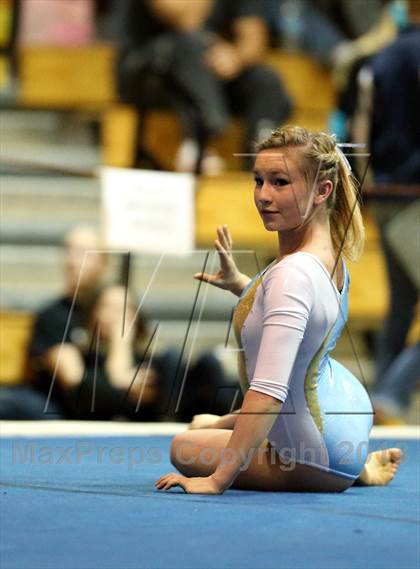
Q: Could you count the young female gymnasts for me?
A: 1